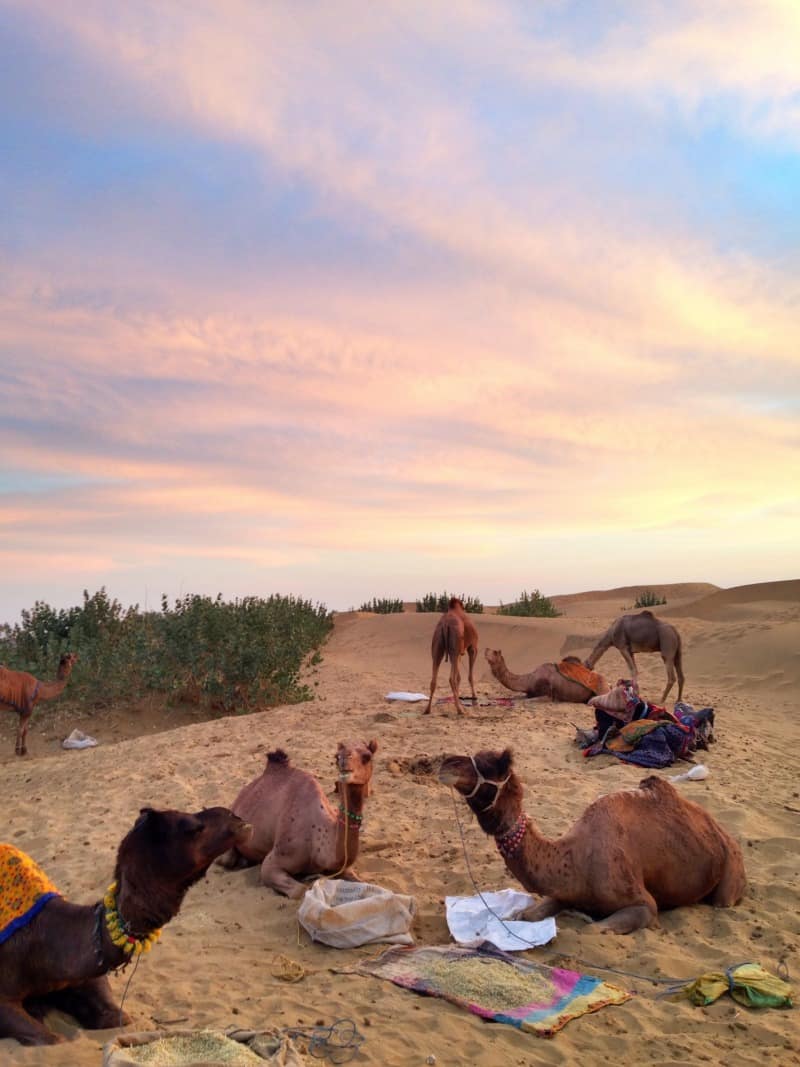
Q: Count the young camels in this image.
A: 0